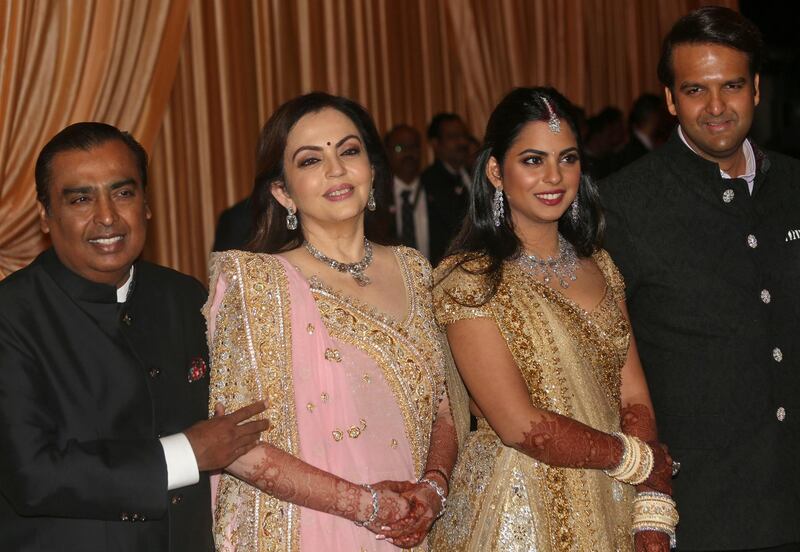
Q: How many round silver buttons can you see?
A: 5